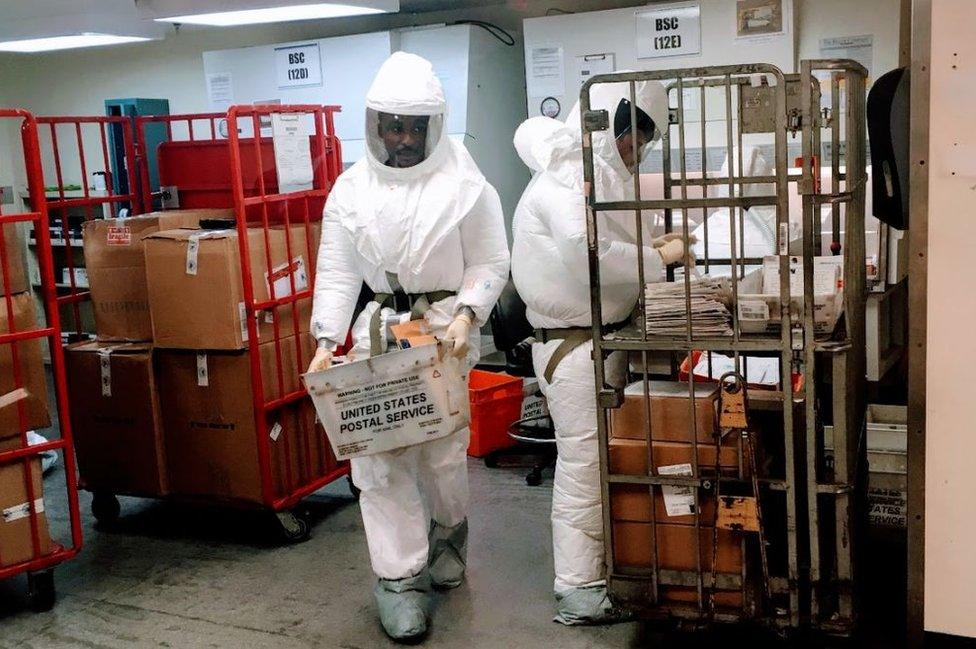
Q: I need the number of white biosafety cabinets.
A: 2